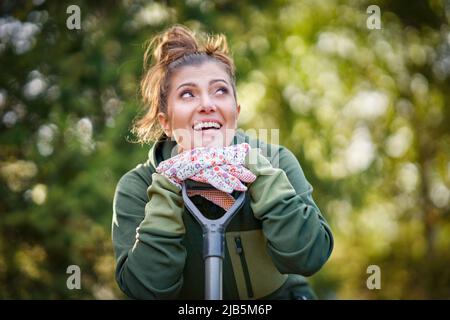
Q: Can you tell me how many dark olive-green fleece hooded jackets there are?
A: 1